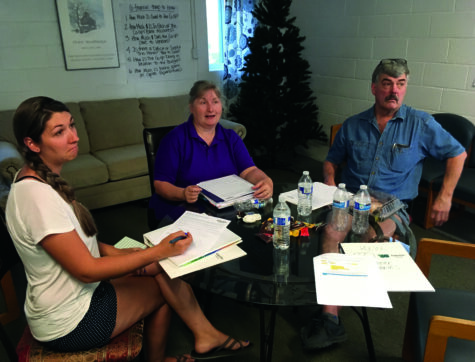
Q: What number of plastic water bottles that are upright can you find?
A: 4